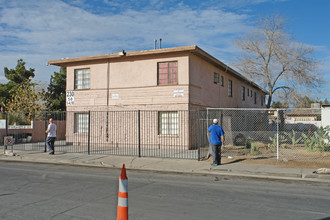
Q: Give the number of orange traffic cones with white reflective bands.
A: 1